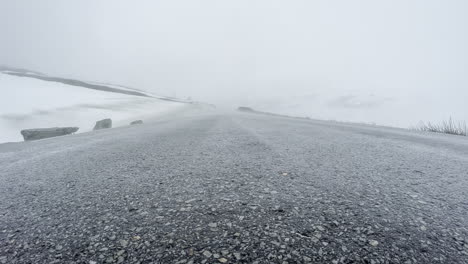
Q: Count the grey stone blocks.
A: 3